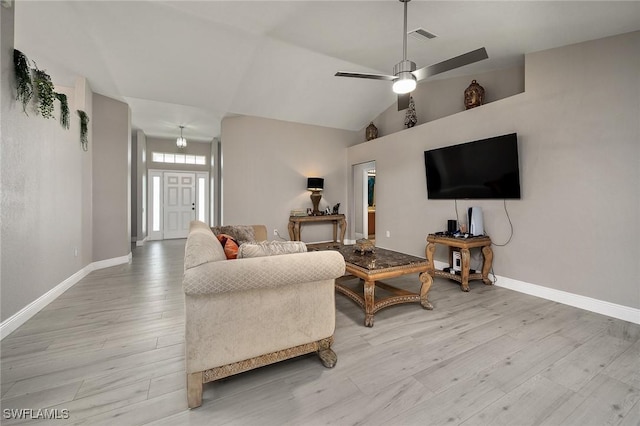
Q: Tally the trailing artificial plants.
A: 4